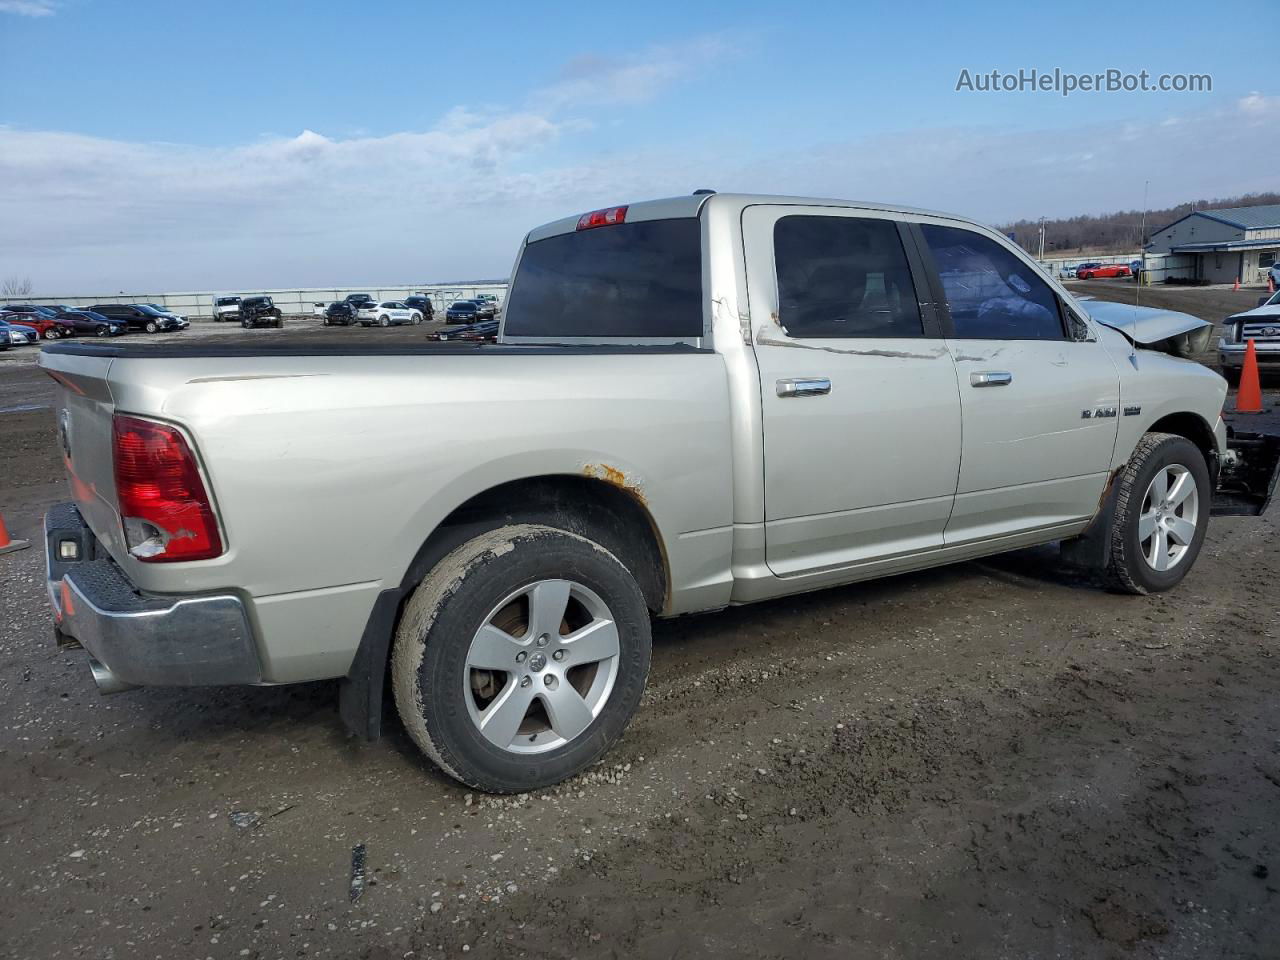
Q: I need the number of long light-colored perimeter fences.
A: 1